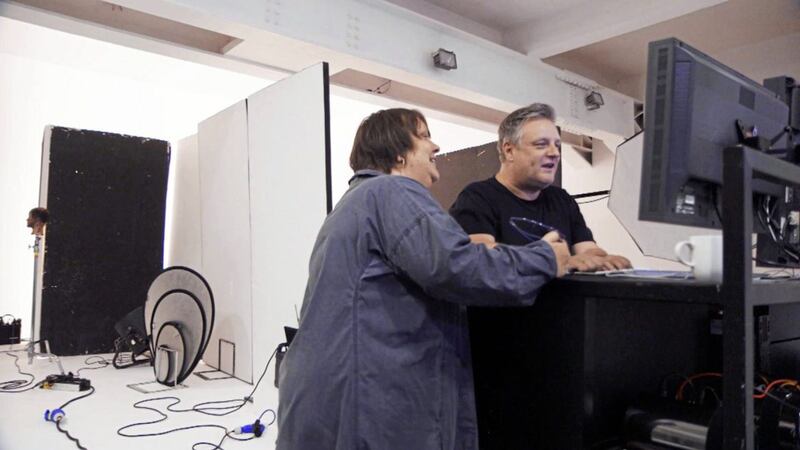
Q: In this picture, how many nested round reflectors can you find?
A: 4